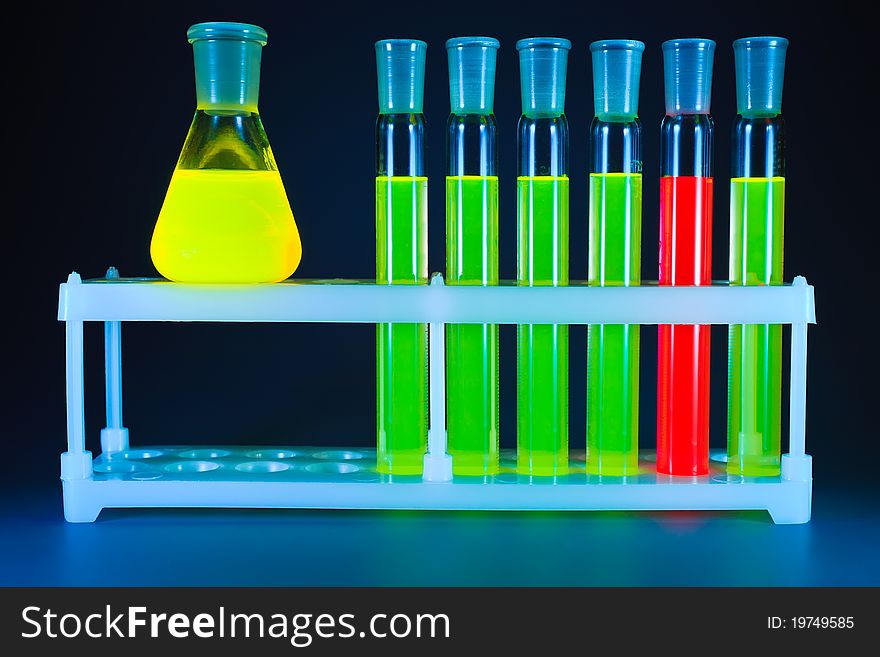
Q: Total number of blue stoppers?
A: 7